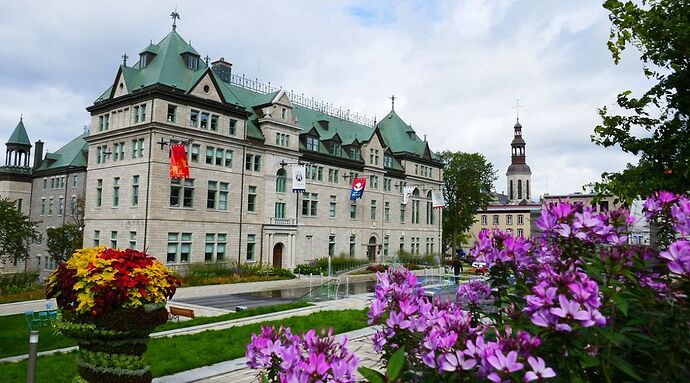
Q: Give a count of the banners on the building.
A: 5